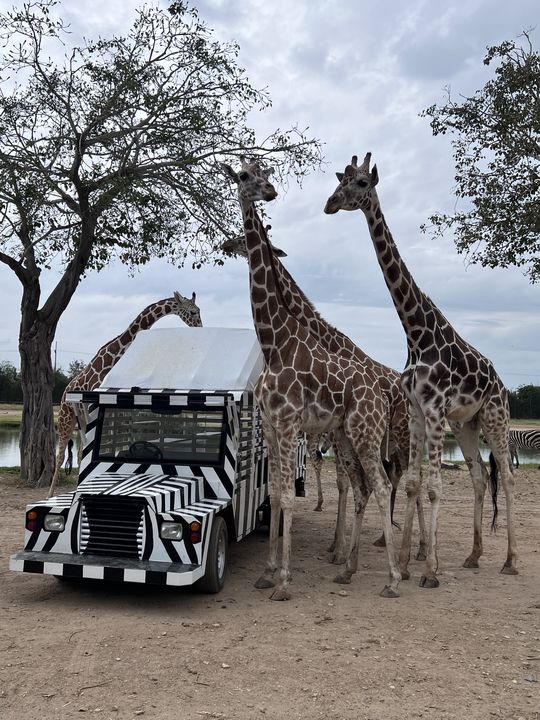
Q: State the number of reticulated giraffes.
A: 4